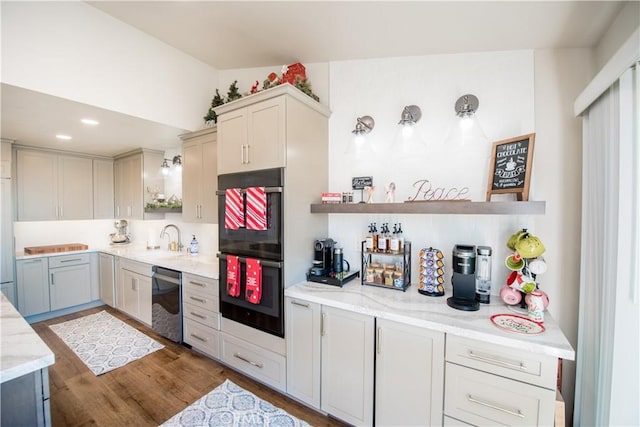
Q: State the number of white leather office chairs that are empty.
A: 0